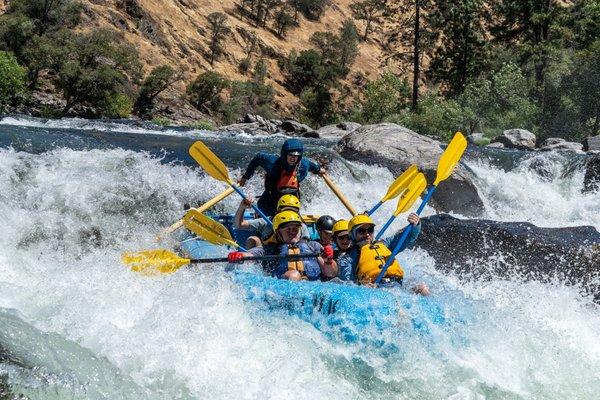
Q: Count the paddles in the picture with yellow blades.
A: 6